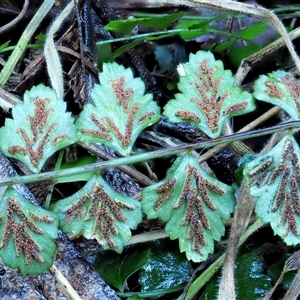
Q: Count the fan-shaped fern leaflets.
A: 8